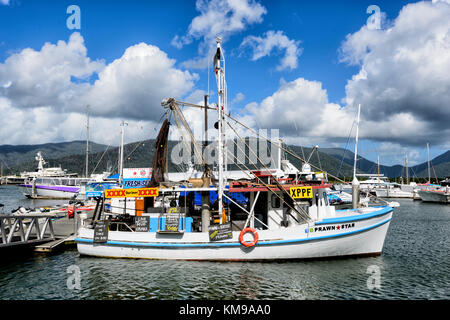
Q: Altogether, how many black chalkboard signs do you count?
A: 4